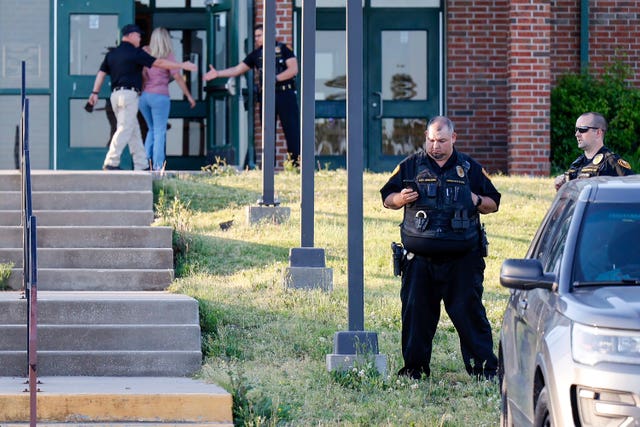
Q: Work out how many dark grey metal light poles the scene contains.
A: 3